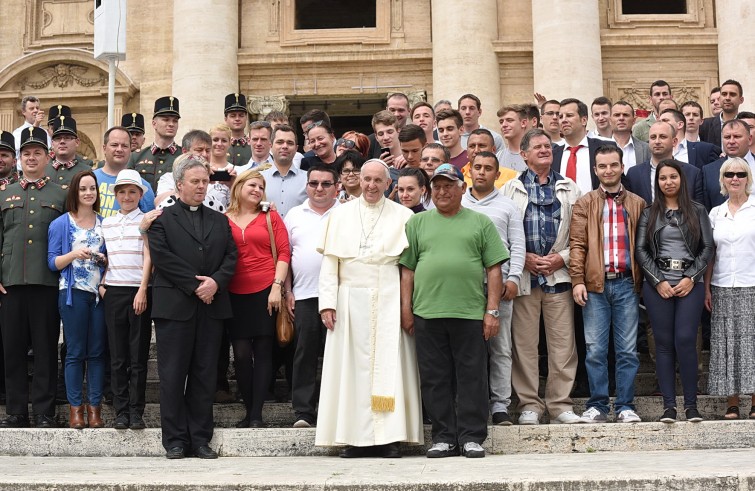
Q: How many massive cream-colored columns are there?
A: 4